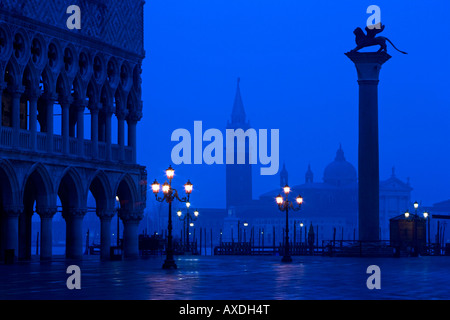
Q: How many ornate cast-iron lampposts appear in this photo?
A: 4